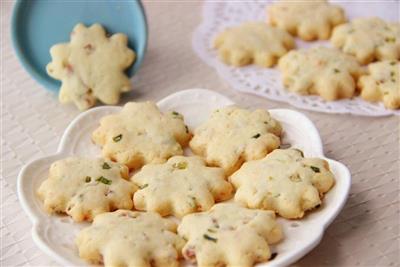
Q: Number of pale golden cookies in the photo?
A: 13